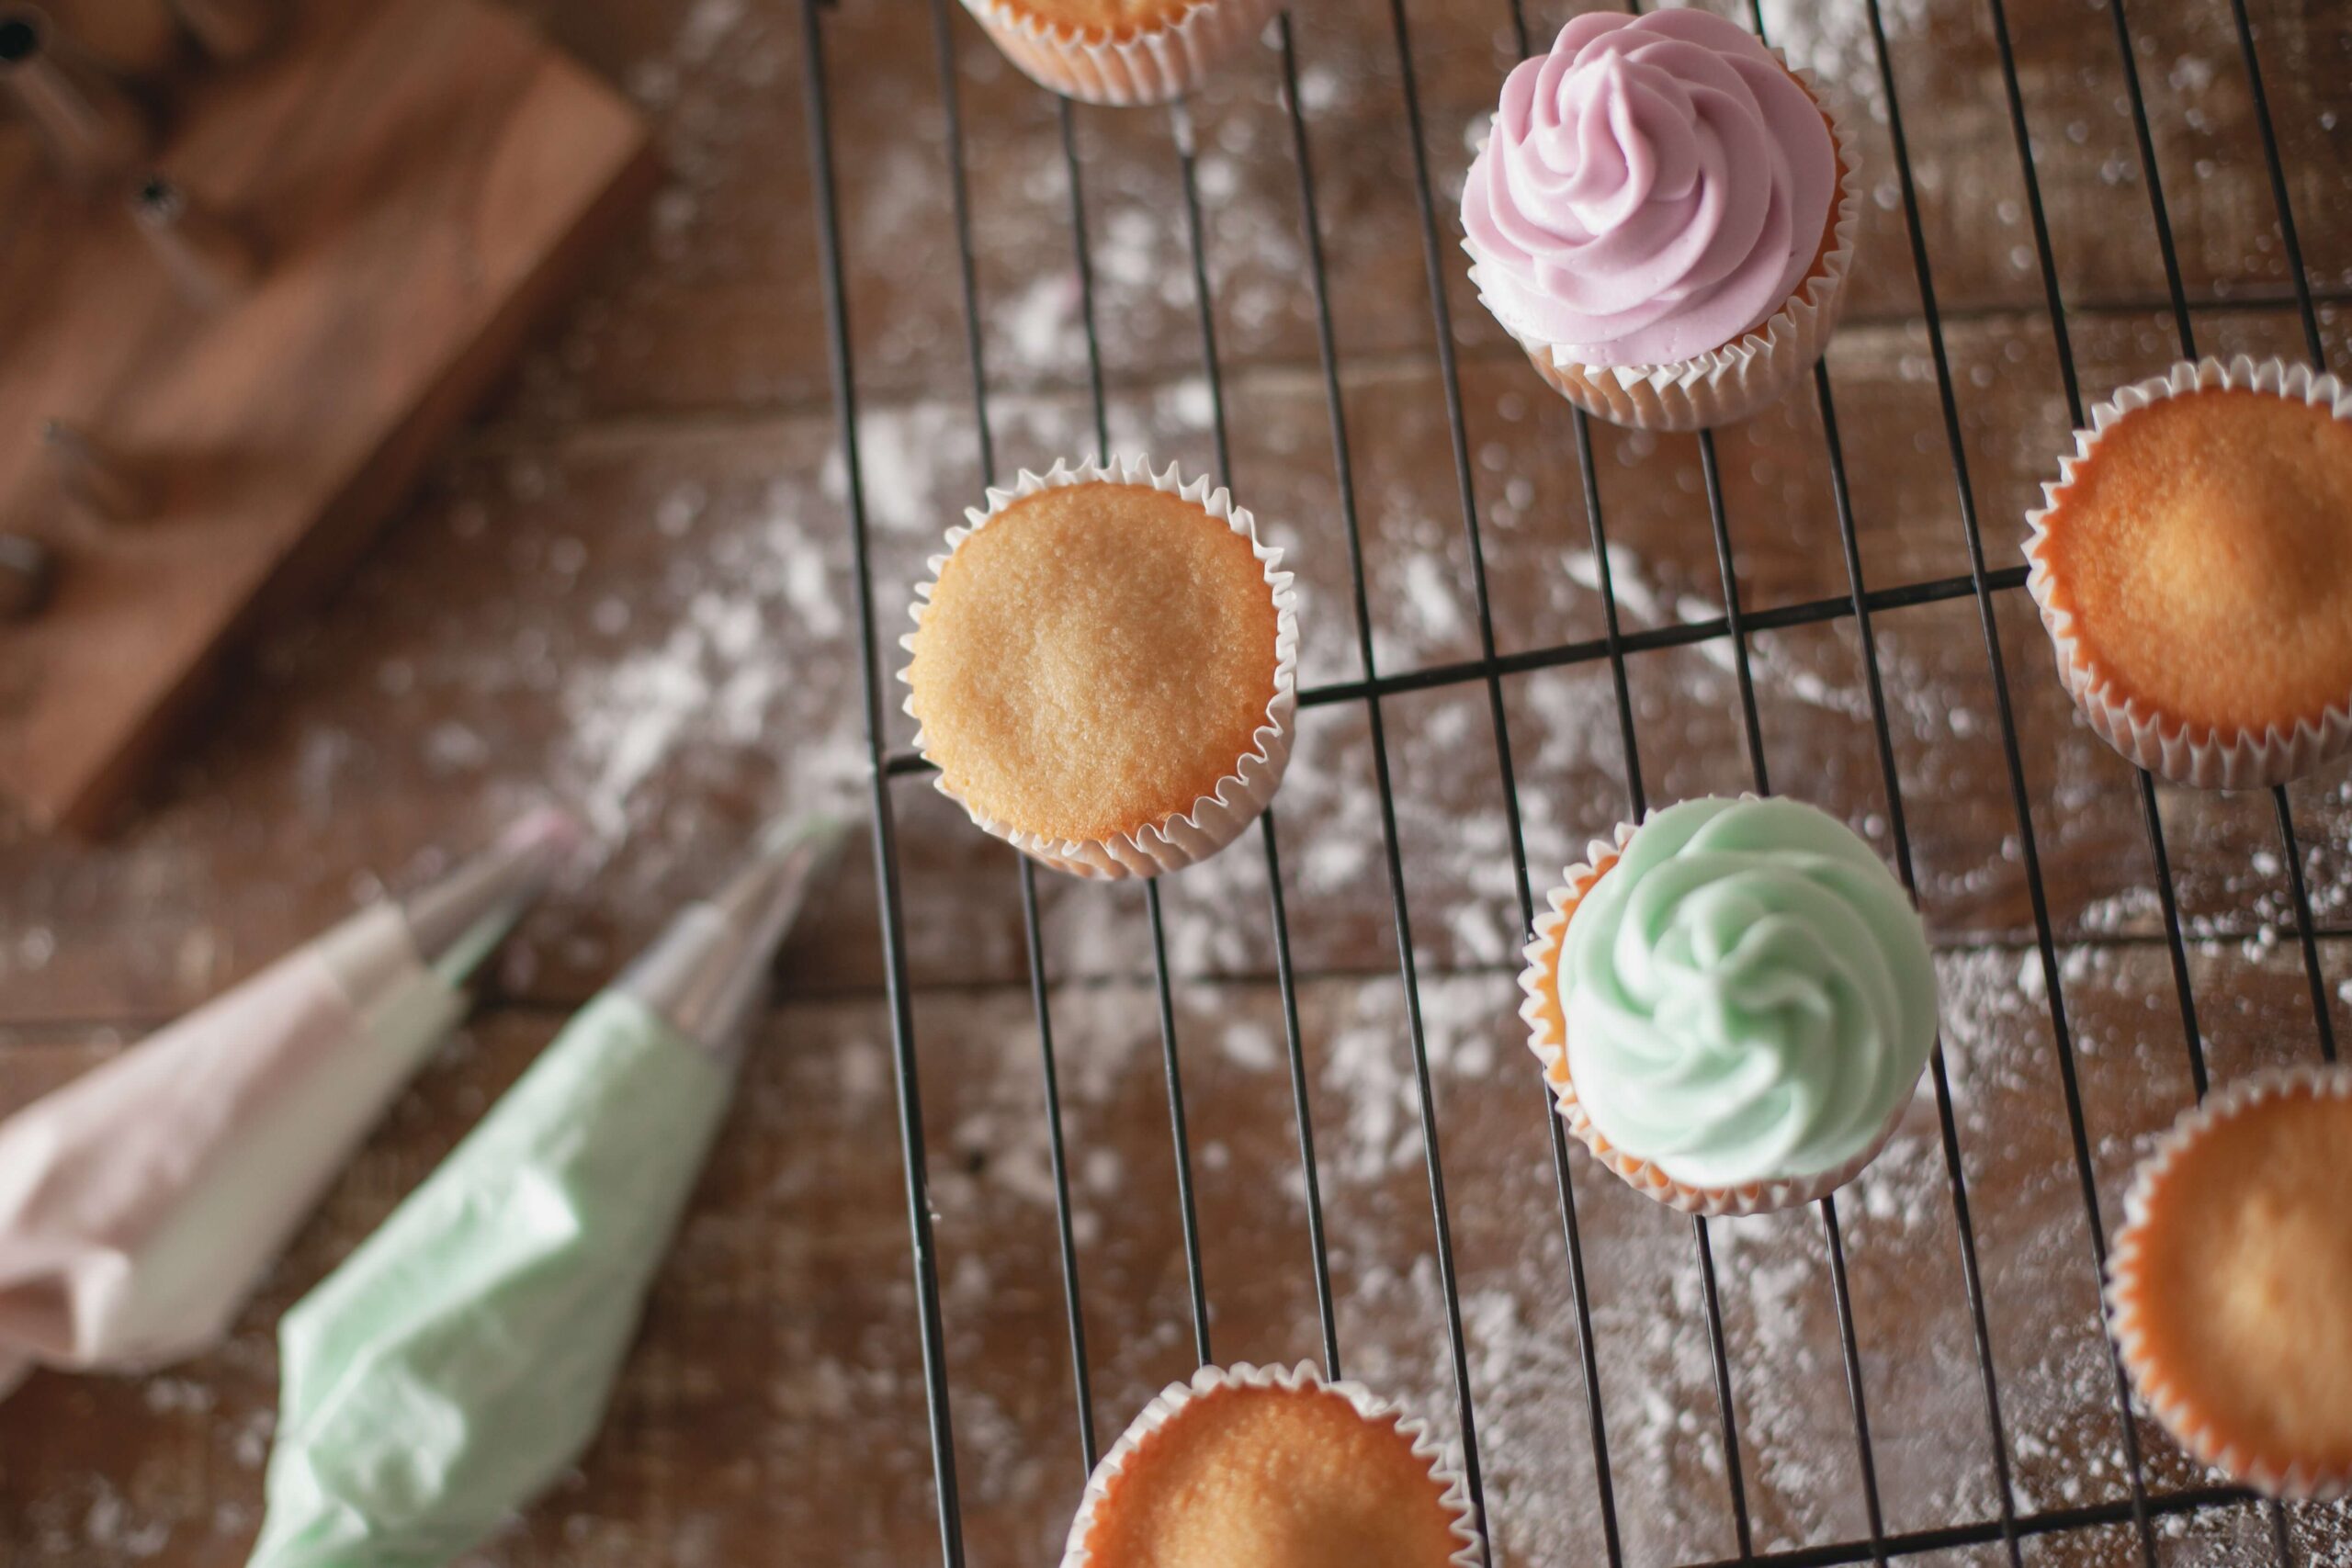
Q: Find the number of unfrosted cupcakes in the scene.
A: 5